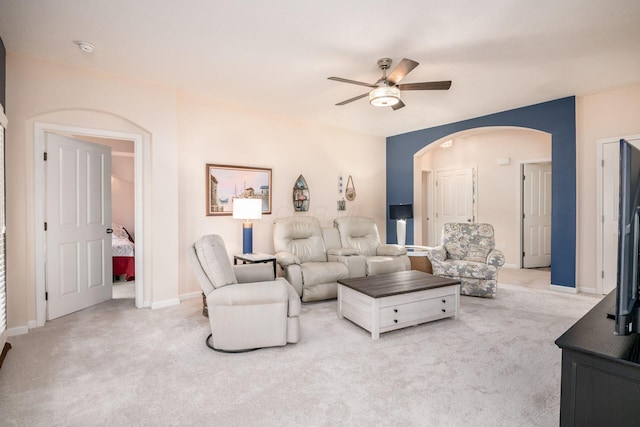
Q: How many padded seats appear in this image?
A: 4